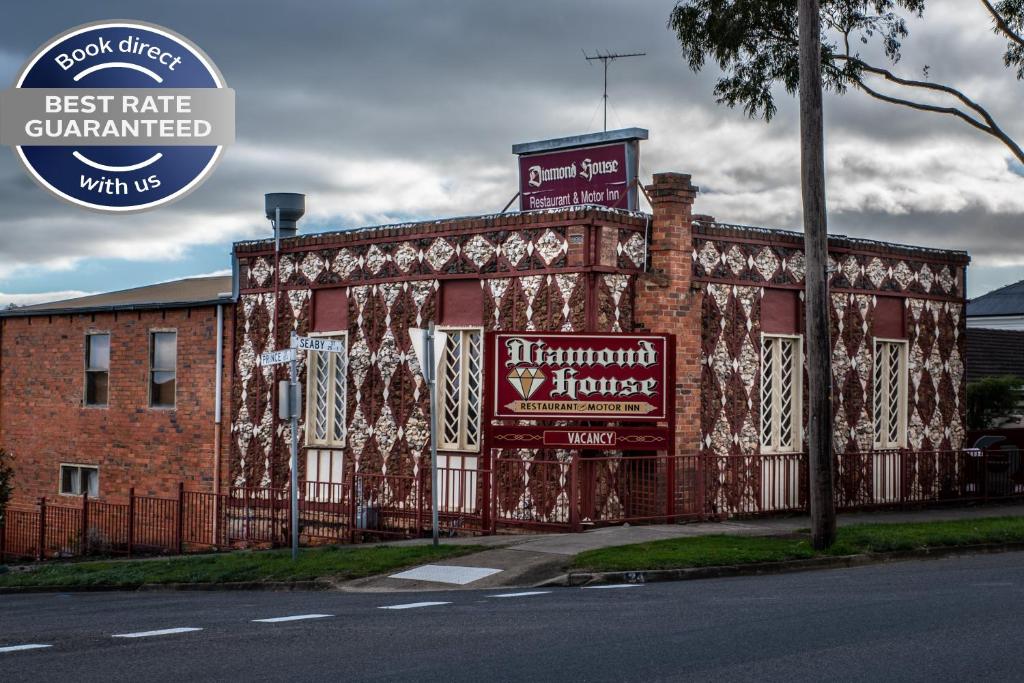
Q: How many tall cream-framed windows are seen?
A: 4